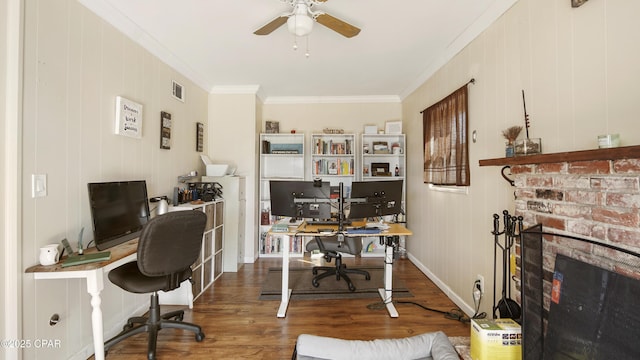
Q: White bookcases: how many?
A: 3